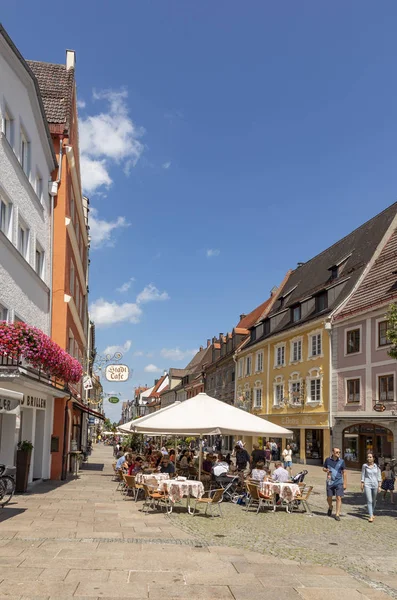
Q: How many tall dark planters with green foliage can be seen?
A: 1